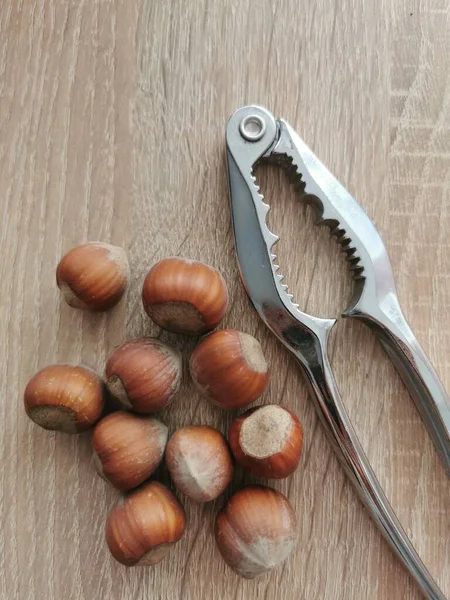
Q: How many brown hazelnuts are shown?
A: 10